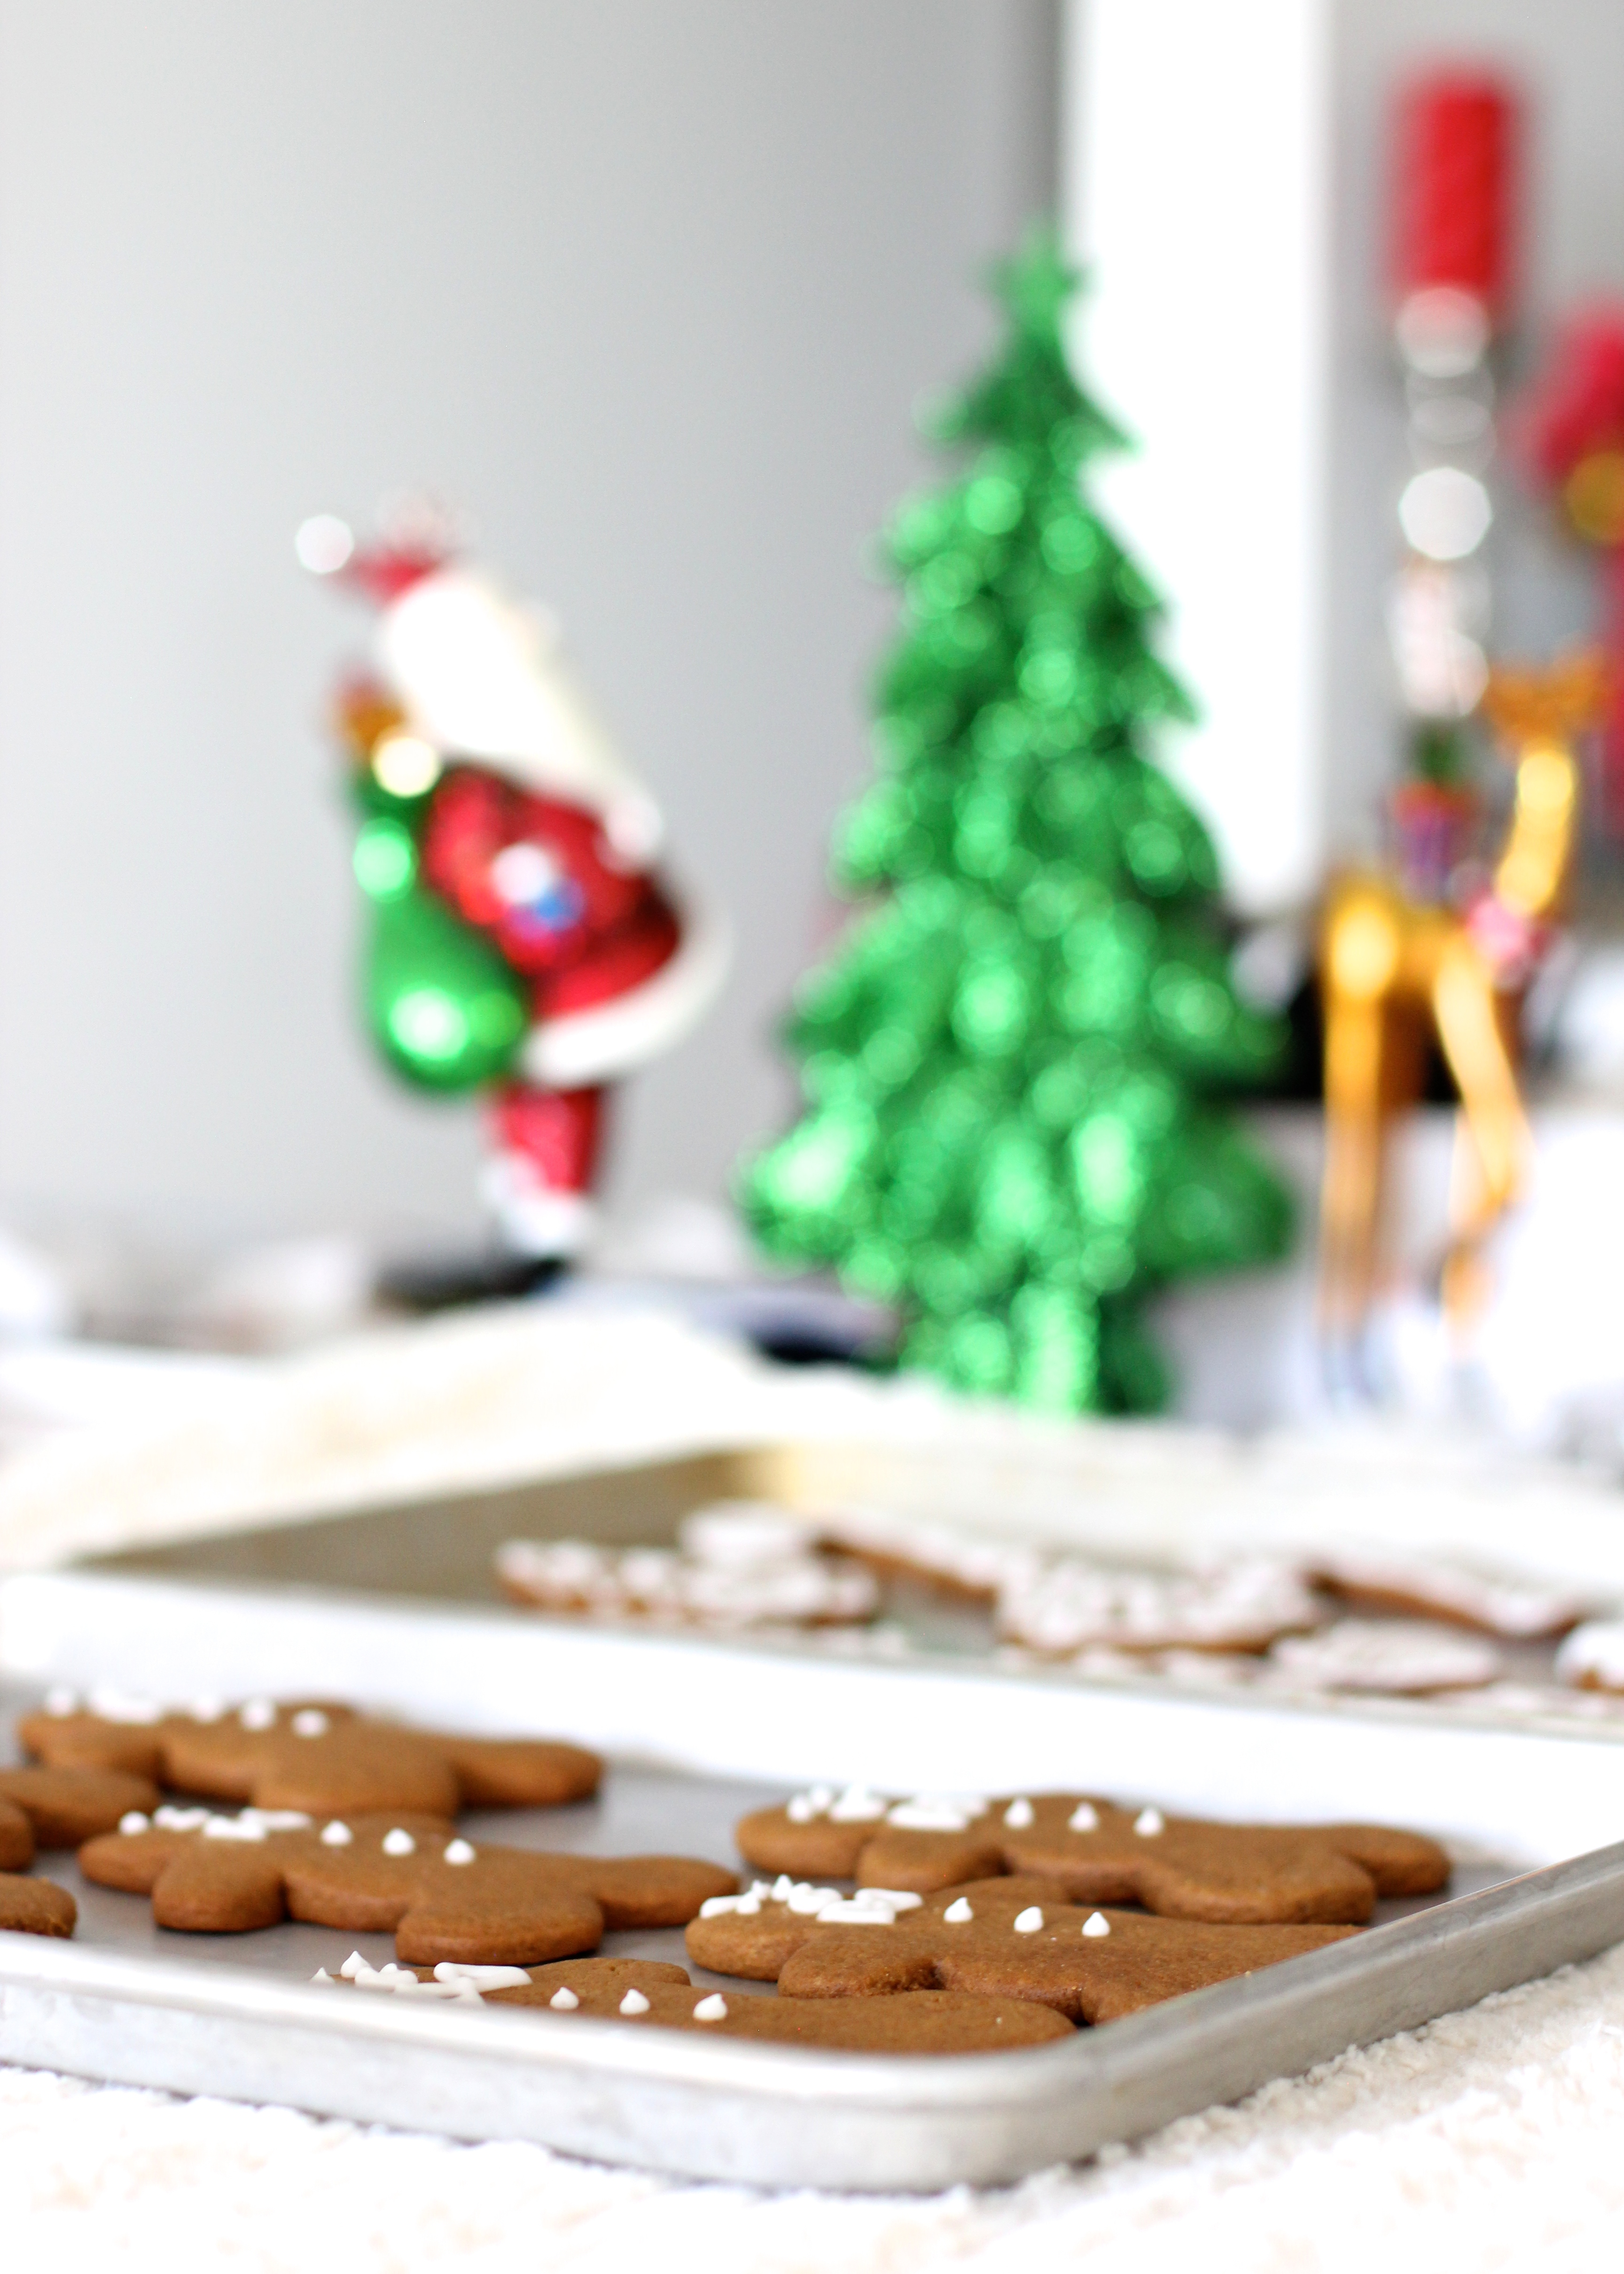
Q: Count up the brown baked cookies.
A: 7